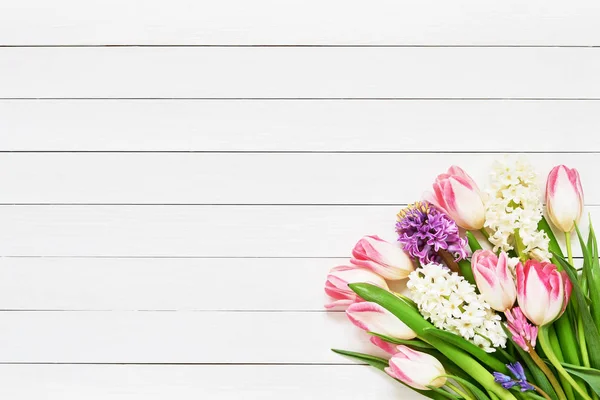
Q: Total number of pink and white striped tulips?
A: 8